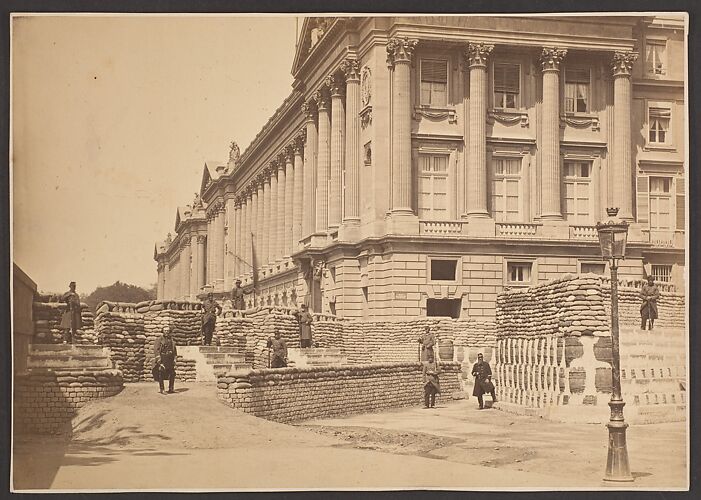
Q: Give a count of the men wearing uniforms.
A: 10